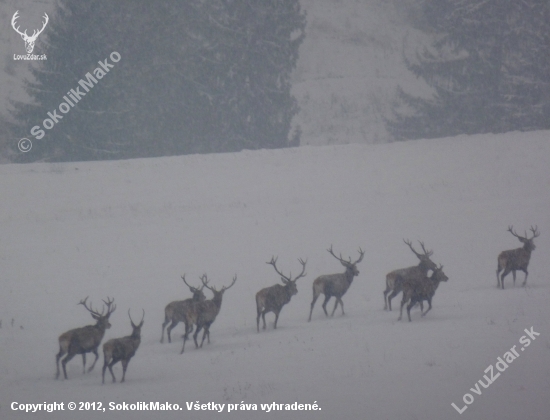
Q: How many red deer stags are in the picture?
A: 9